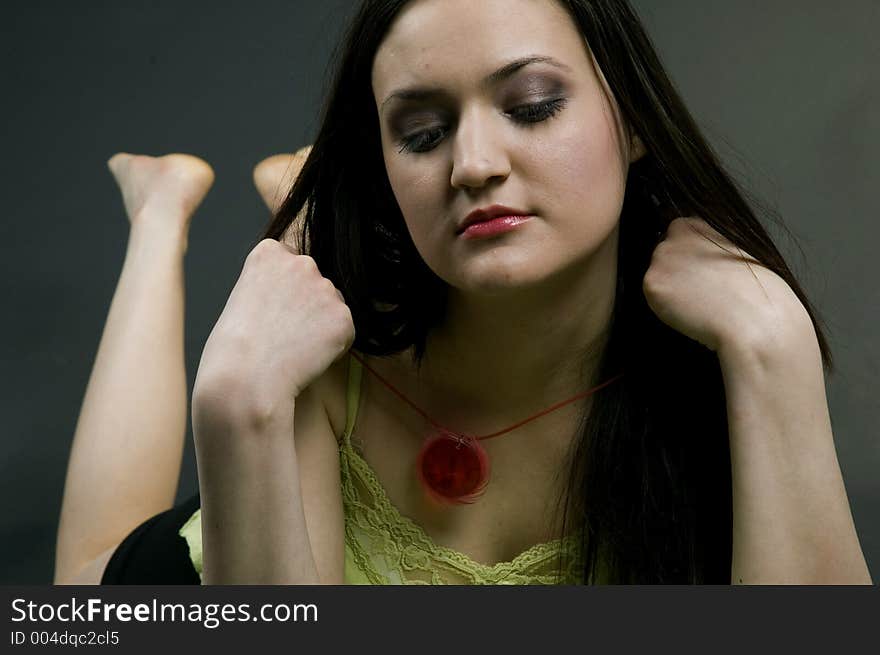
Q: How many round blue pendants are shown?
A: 0